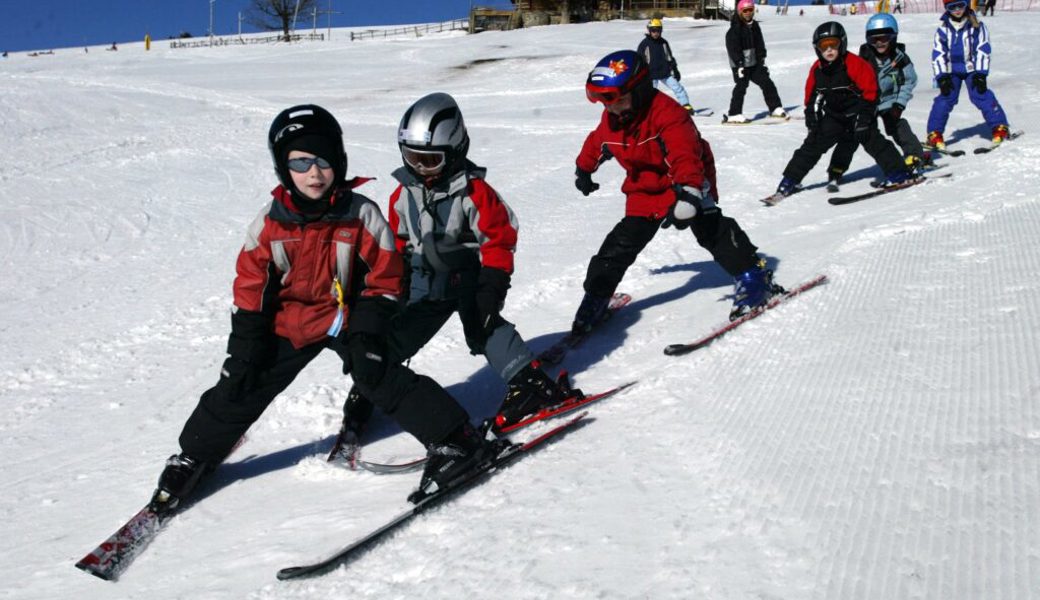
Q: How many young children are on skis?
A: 8